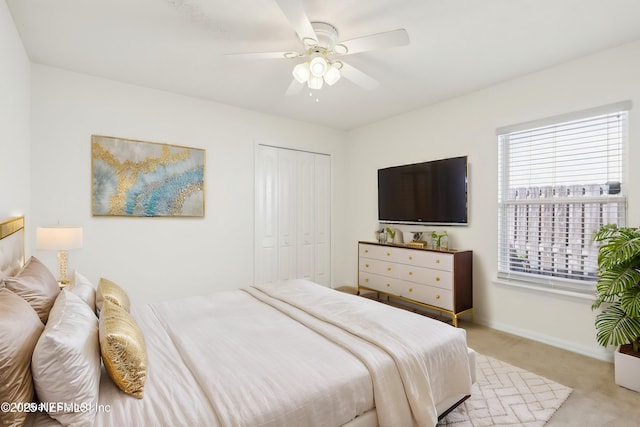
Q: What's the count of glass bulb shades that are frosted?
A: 4